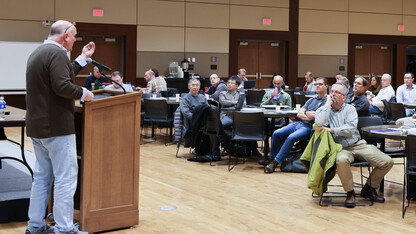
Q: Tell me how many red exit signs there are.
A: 3